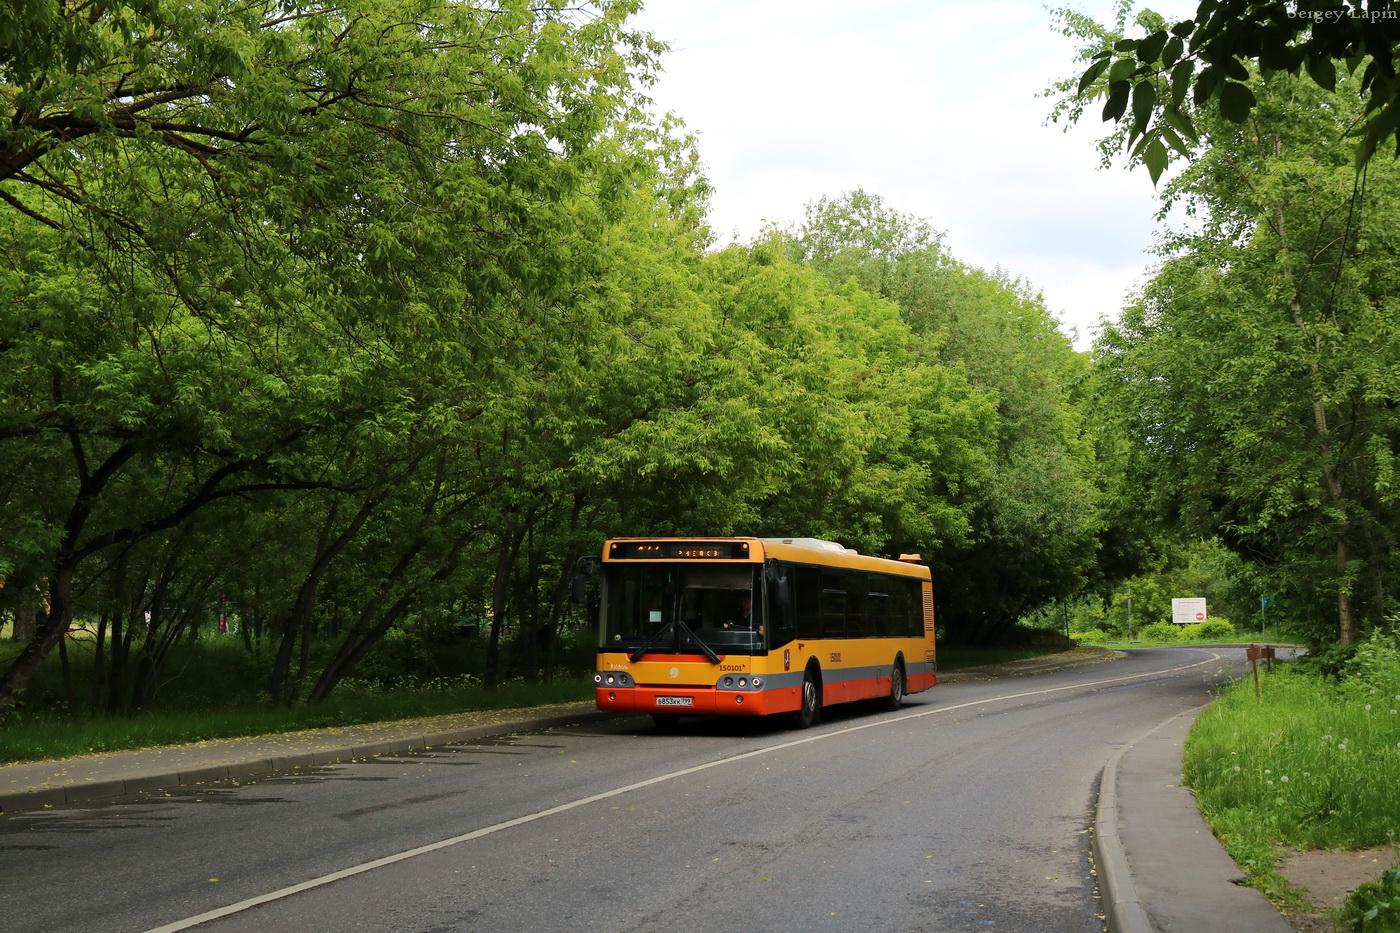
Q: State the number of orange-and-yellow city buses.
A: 1